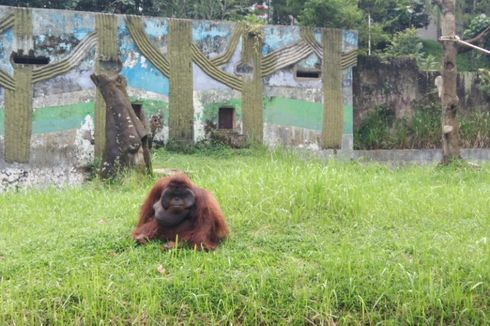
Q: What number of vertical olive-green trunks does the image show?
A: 5